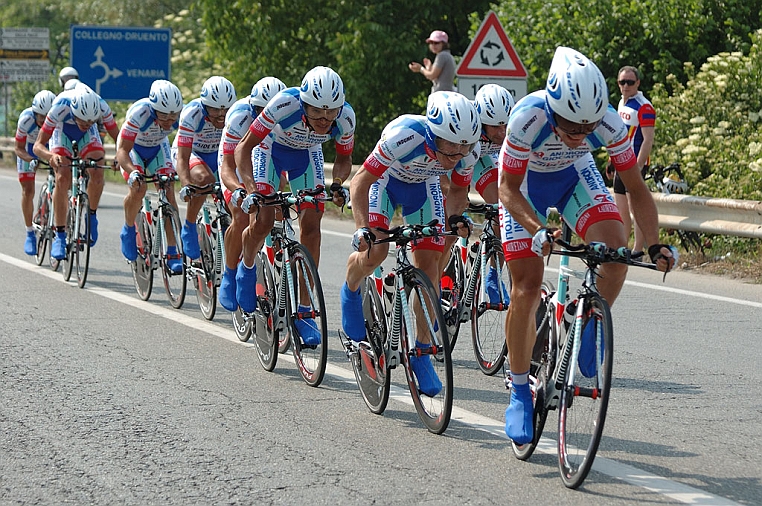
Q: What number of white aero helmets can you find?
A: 9